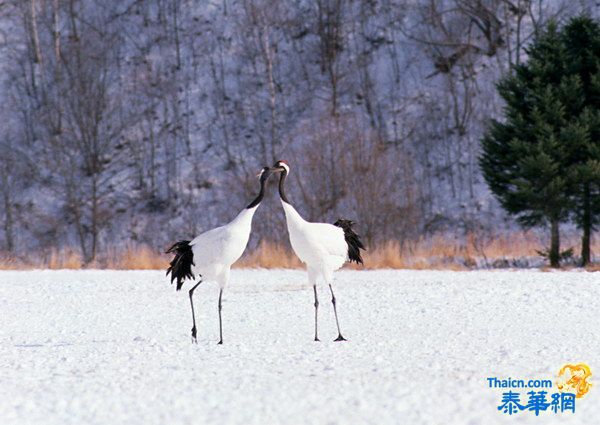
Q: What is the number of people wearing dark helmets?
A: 0